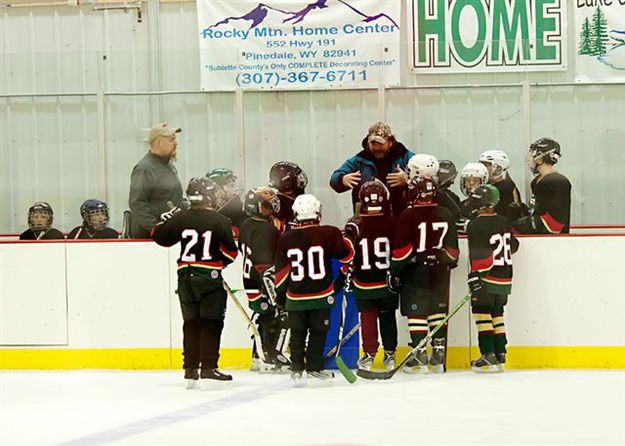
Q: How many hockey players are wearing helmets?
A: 15